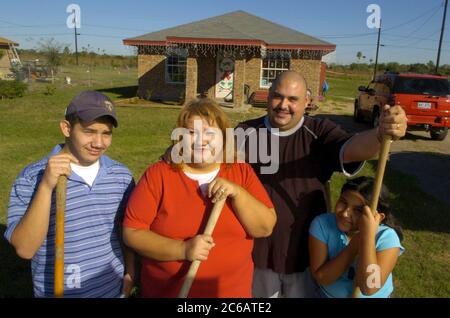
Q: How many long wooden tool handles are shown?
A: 3